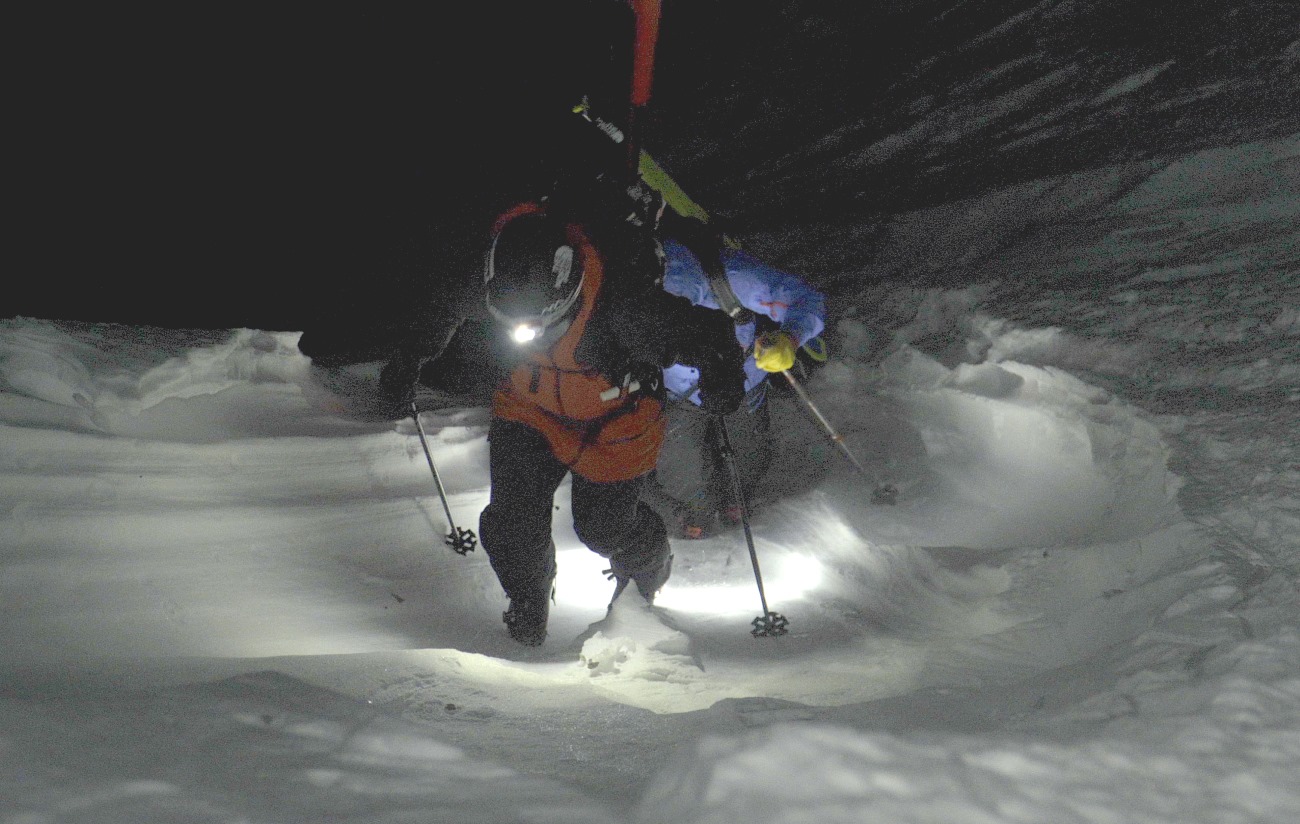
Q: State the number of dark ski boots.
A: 2